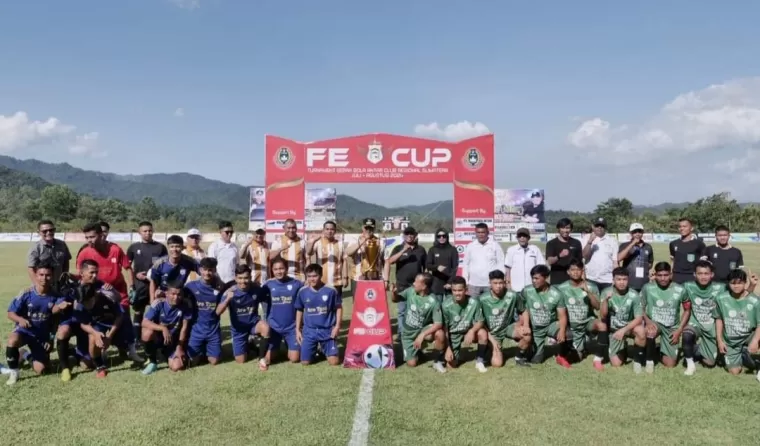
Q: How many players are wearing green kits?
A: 9